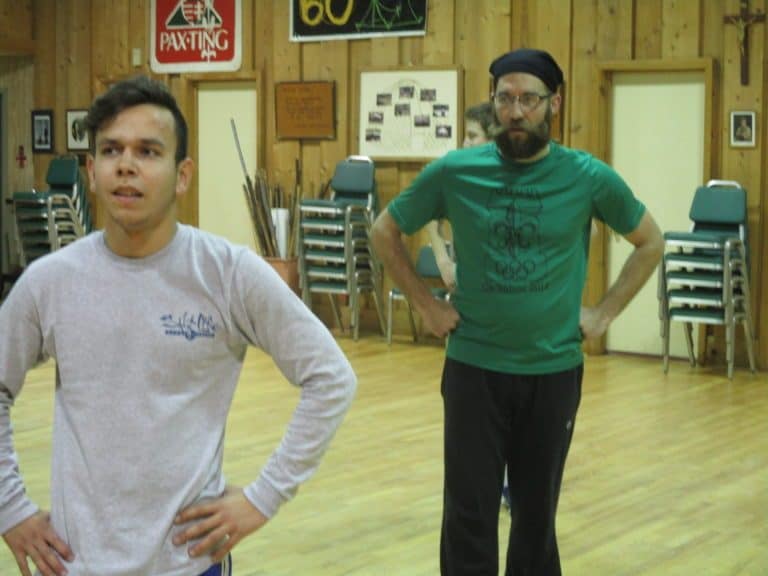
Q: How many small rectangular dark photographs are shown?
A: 9